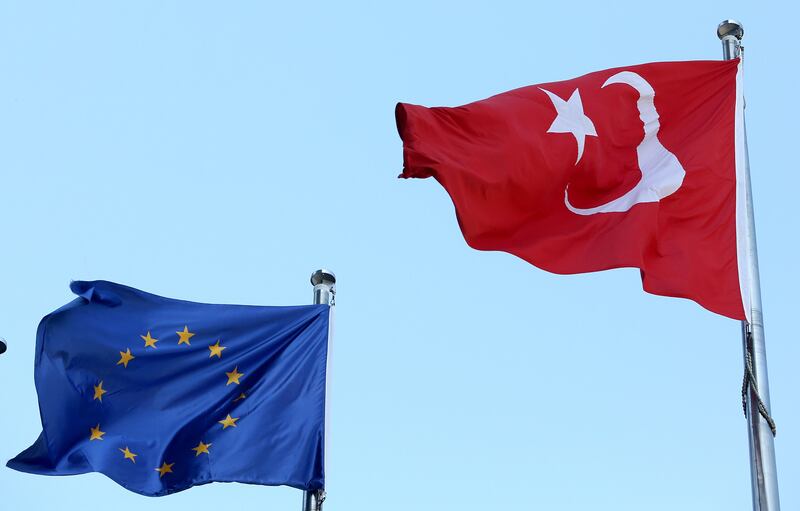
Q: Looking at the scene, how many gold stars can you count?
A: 12